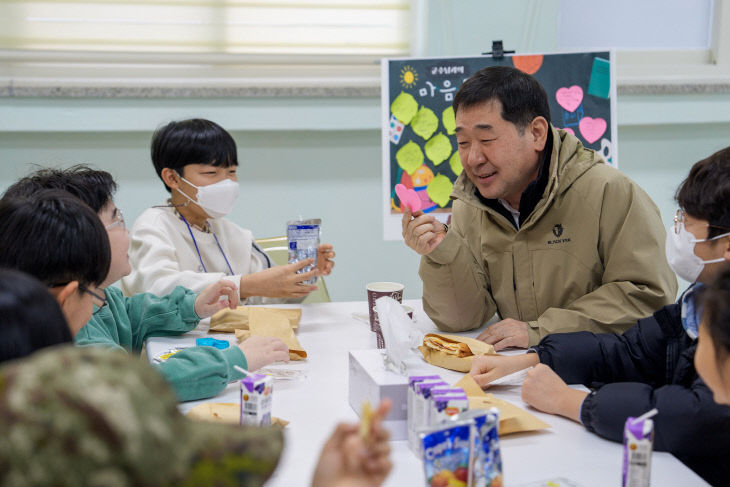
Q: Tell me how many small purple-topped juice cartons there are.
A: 6